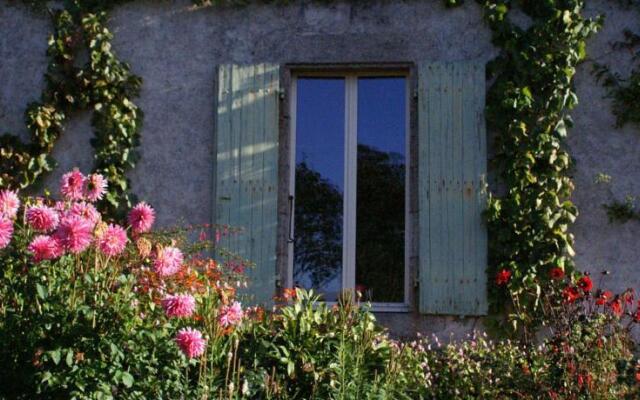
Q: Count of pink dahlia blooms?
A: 14